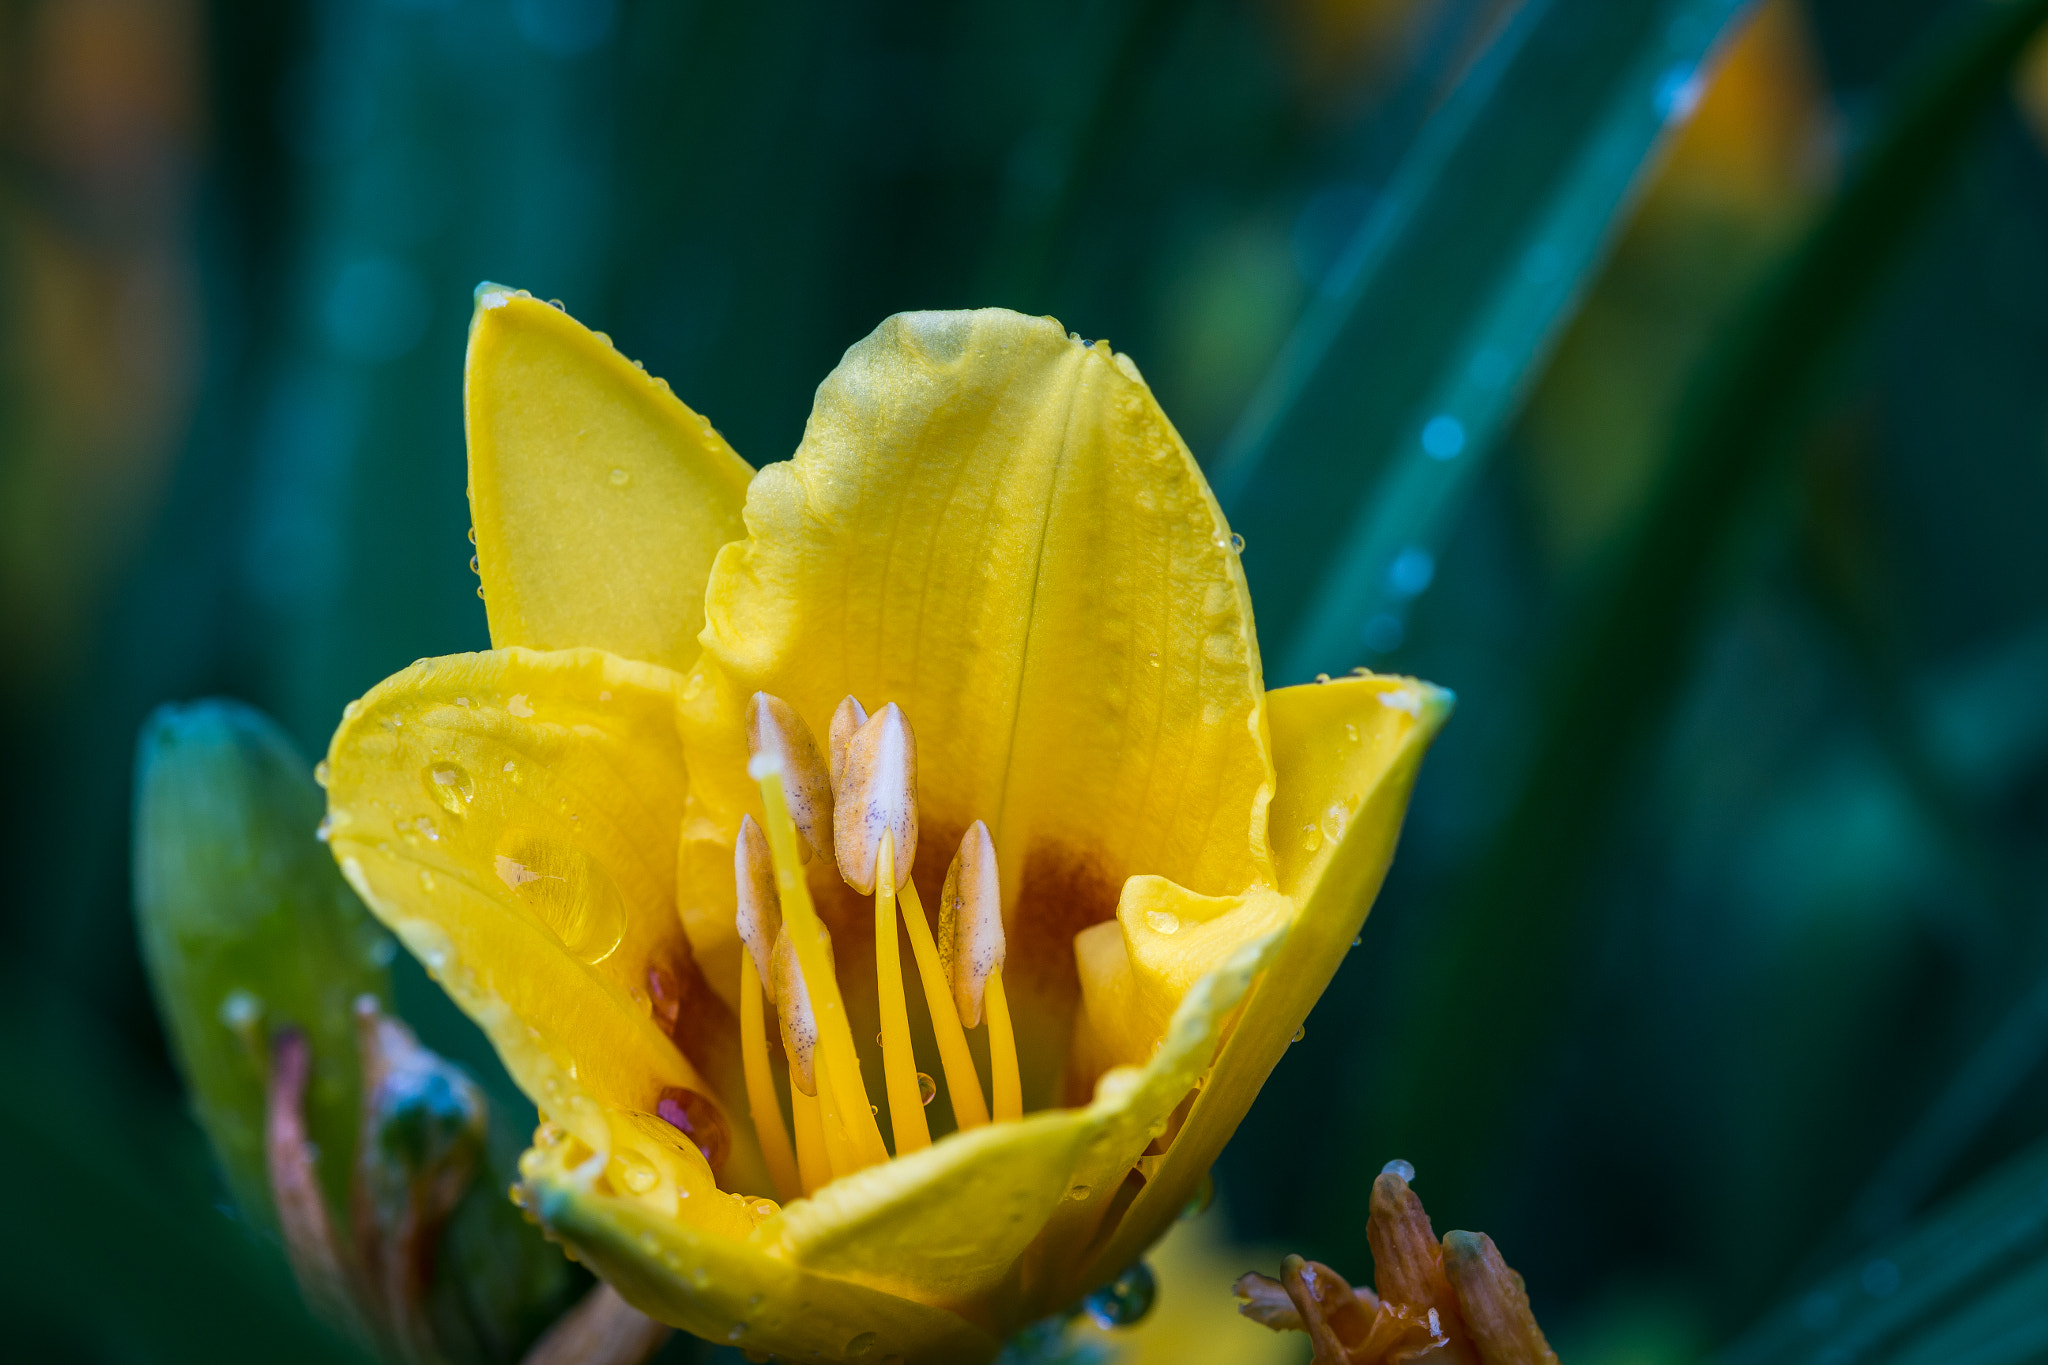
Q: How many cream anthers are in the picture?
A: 6